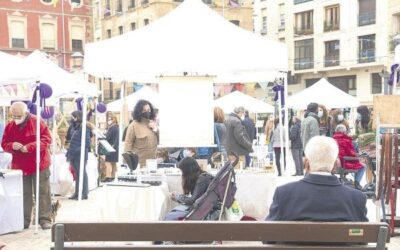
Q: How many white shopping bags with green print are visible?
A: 1